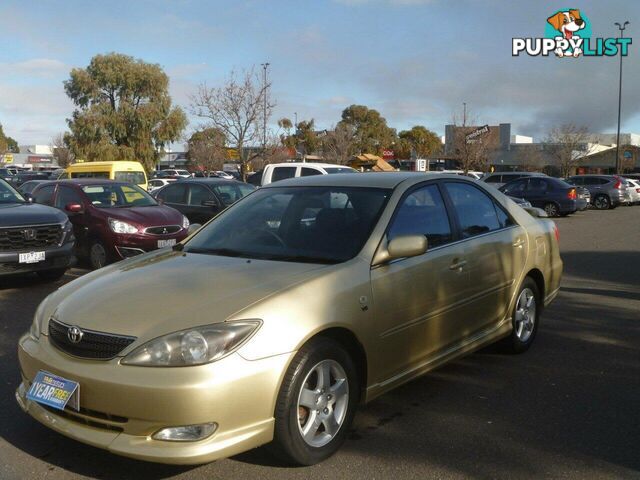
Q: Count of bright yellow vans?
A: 1